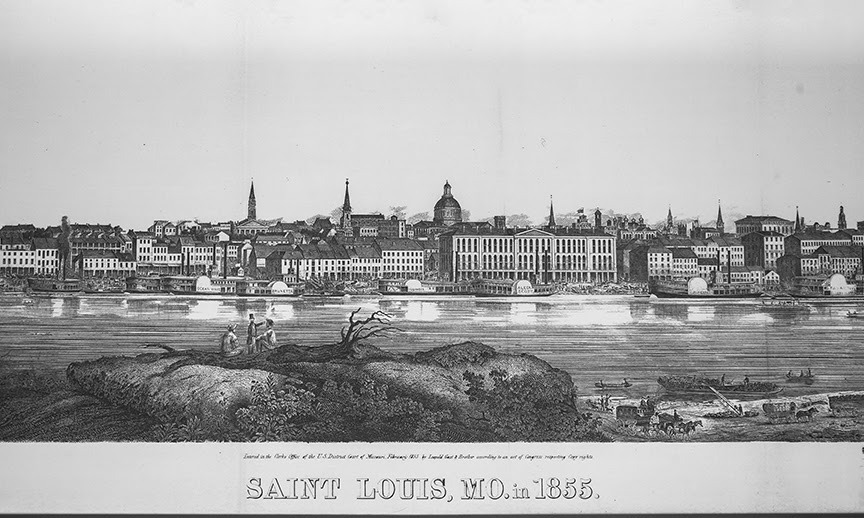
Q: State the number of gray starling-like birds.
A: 0